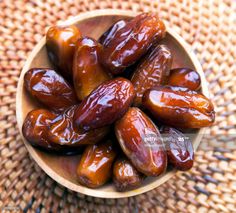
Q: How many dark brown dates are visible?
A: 14